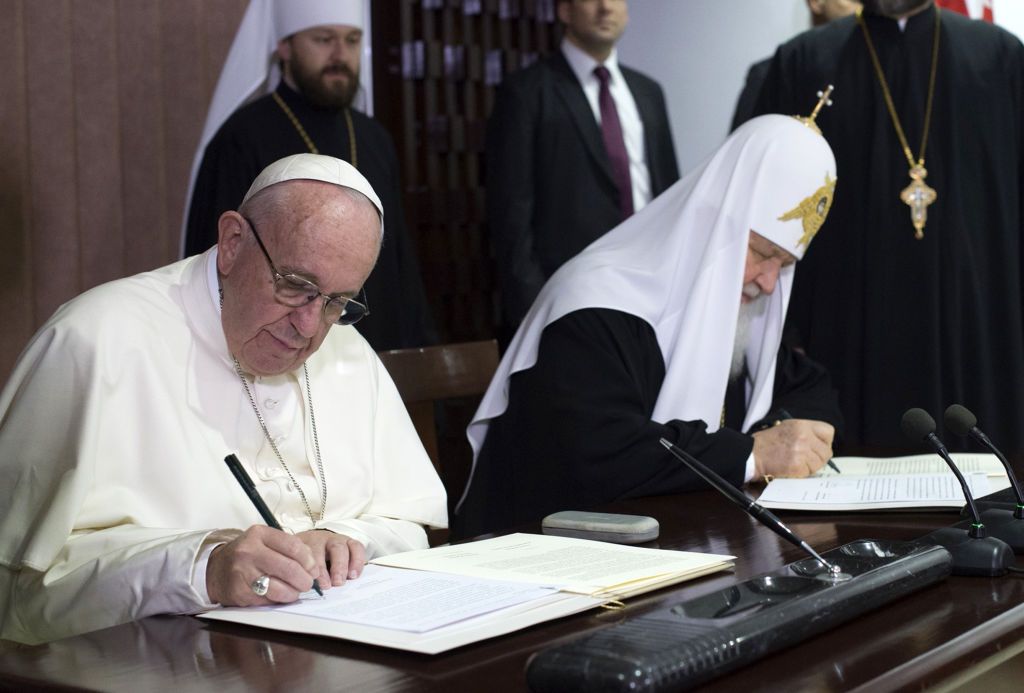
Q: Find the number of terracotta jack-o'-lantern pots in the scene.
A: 0